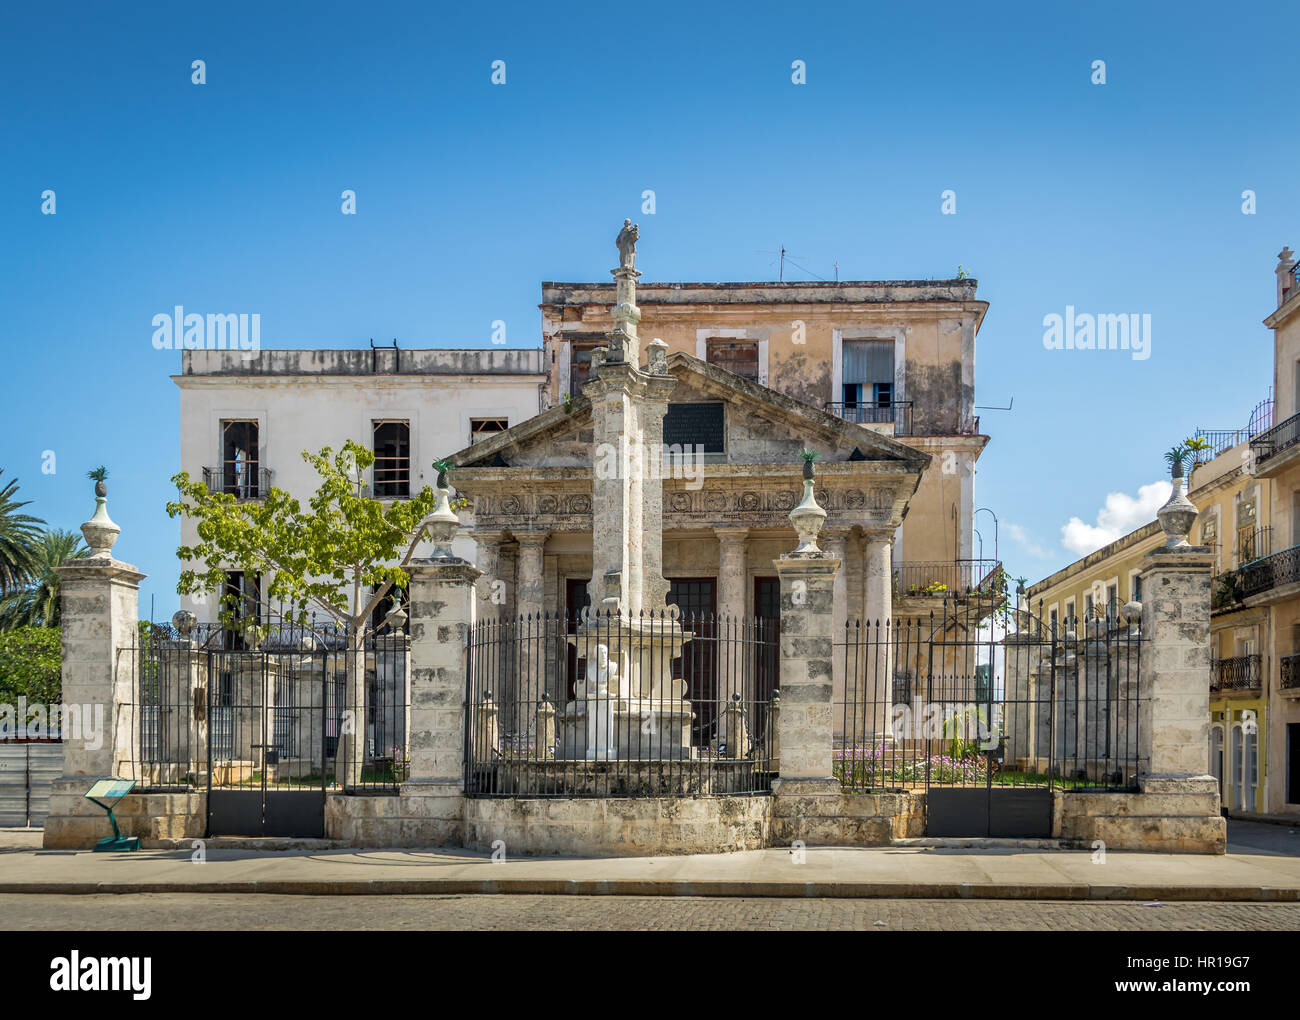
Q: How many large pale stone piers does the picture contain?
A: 4